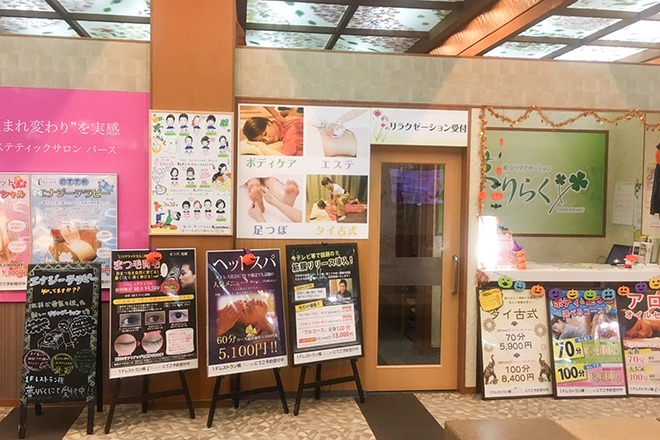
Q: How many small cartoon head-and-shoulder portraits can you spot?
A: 13